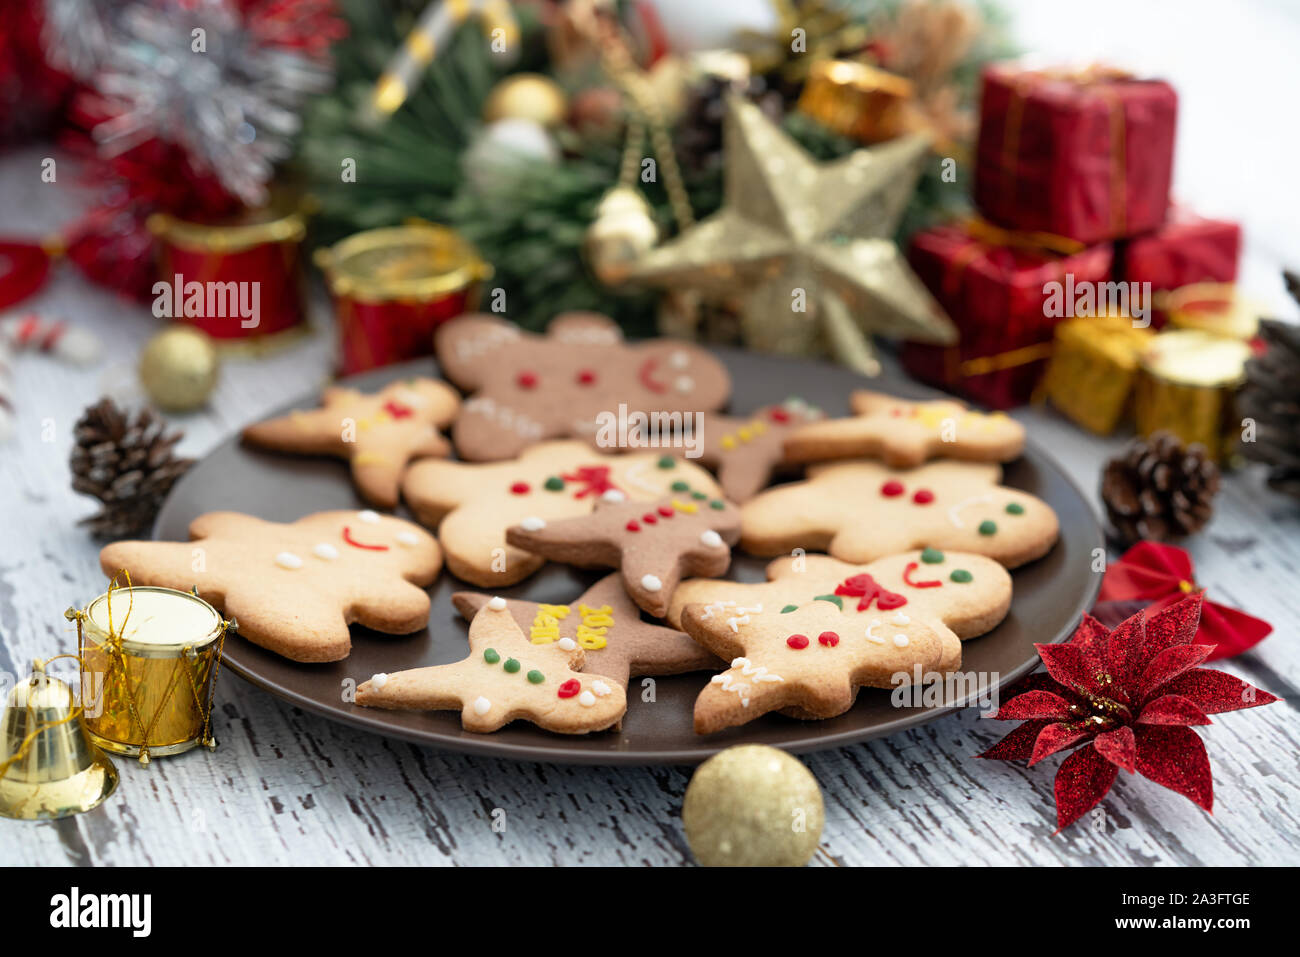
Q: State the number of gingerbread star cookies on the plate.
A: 1